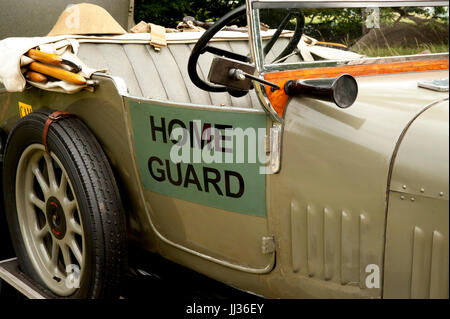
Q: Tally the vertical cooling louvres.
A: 7